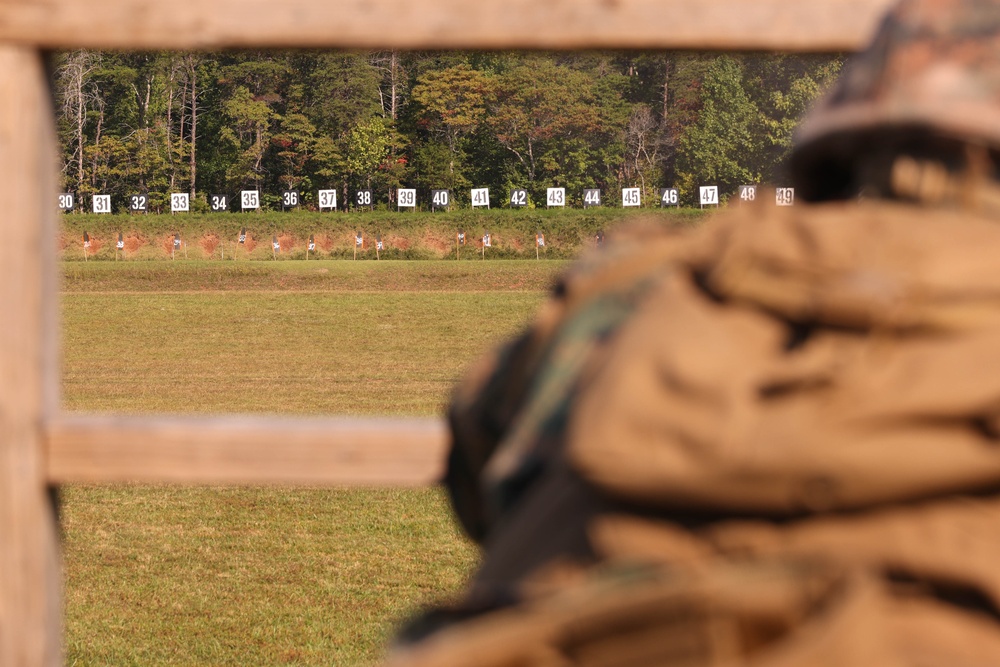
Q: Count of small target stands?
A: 12